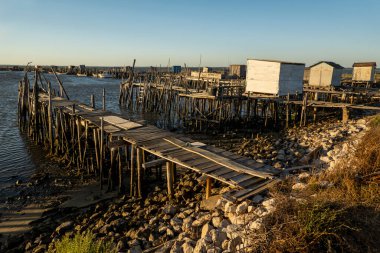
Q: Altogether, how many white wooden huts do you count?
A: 3